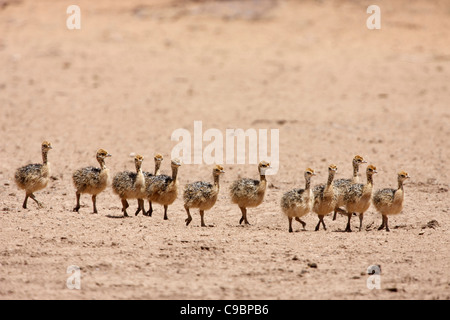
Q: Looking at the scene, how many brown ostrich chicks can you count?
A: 12